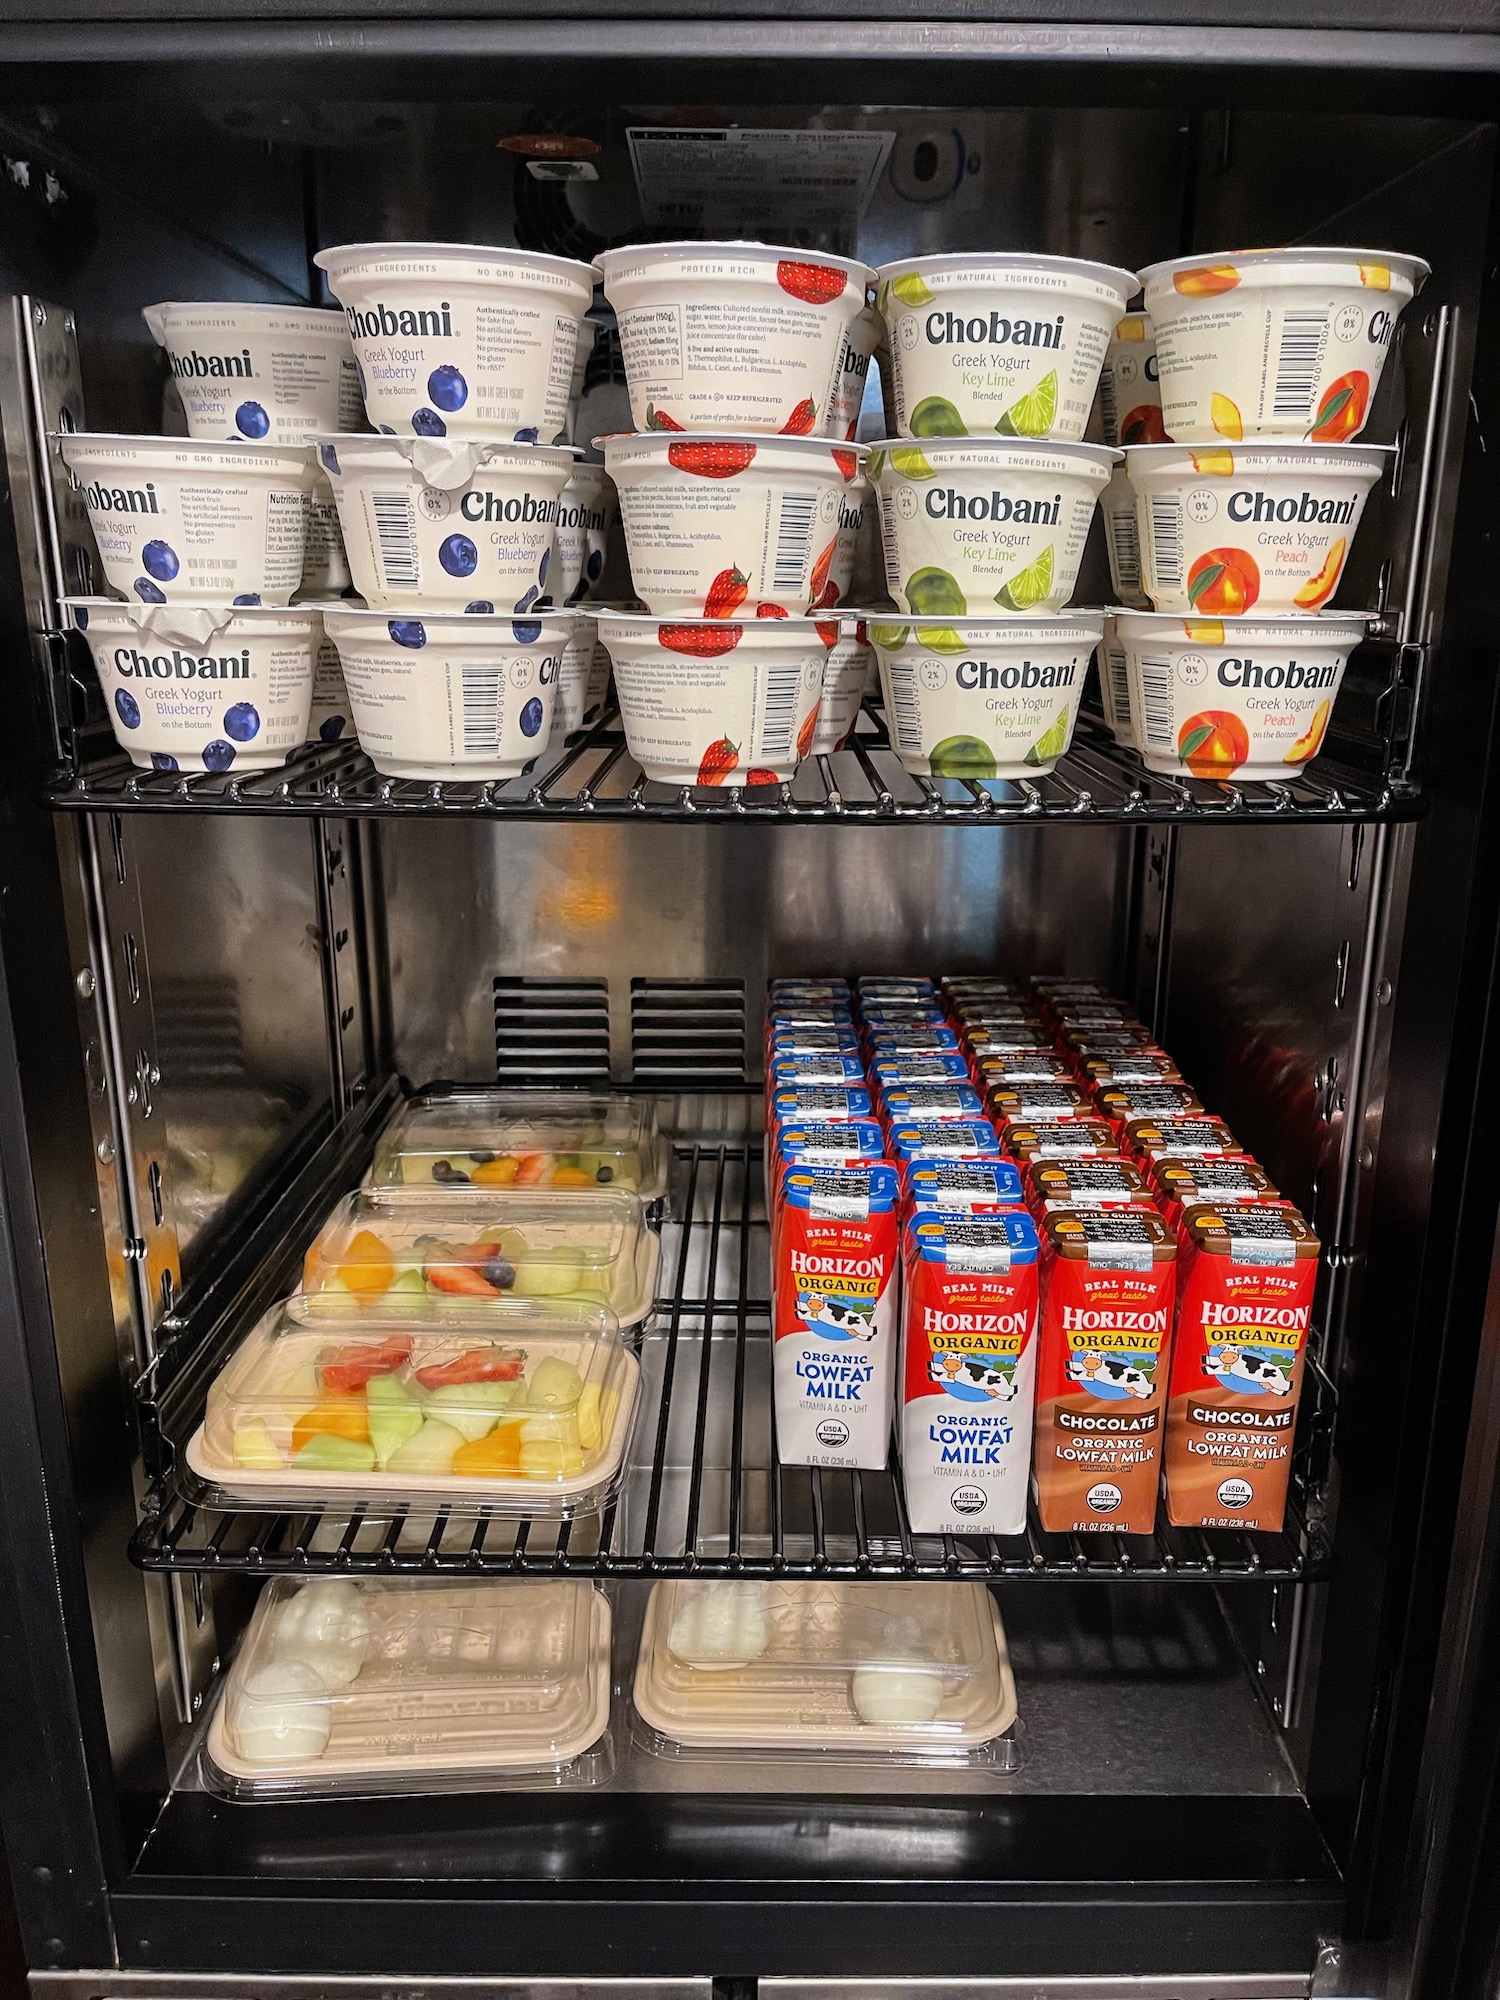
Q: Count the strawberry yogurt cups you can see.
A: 6